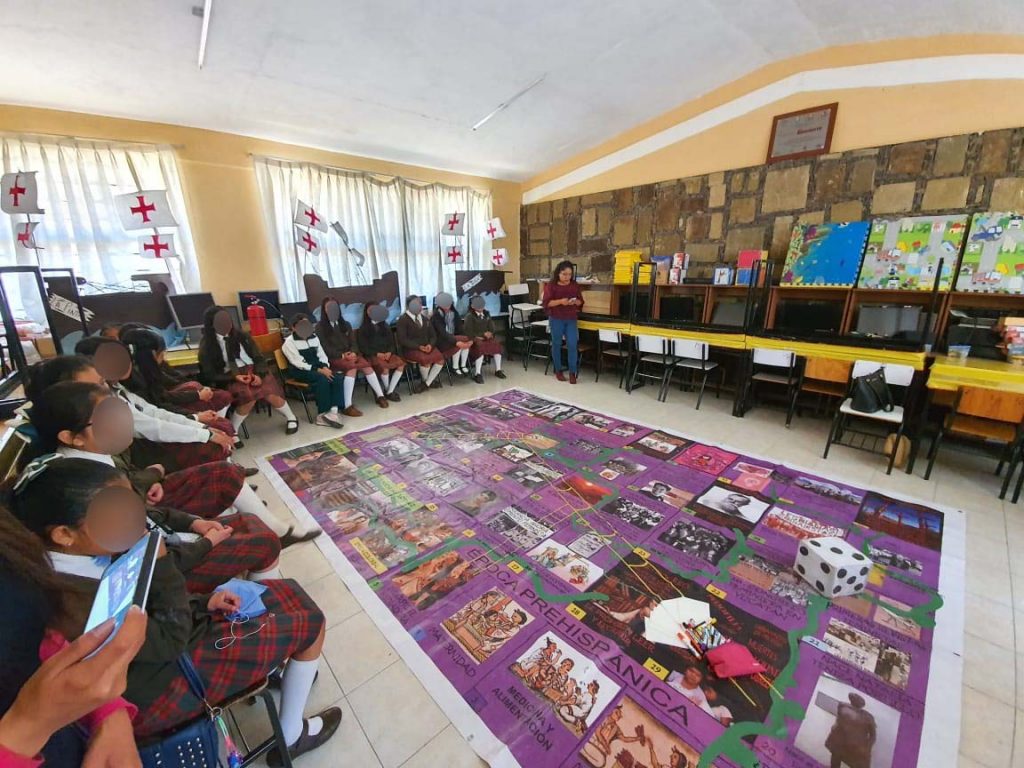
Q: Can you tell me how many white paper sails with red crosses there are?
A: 10